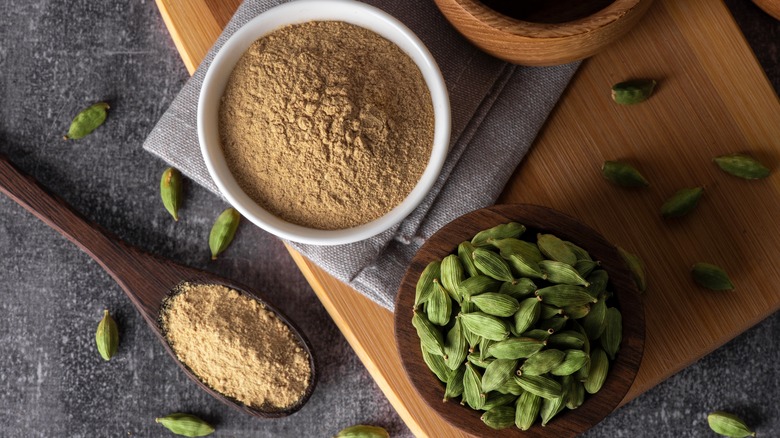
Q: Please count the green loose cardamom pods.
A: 13